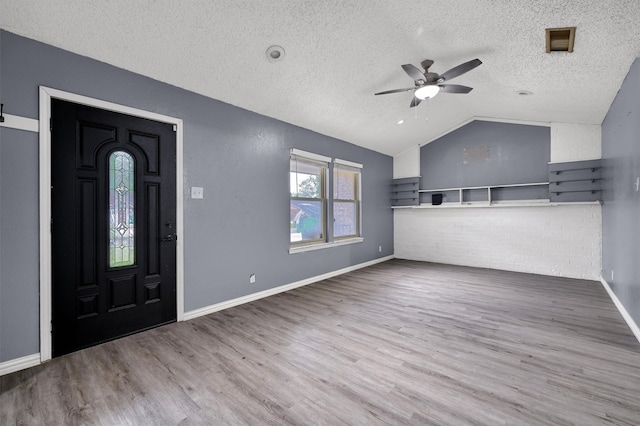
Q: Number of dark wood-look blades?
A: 5